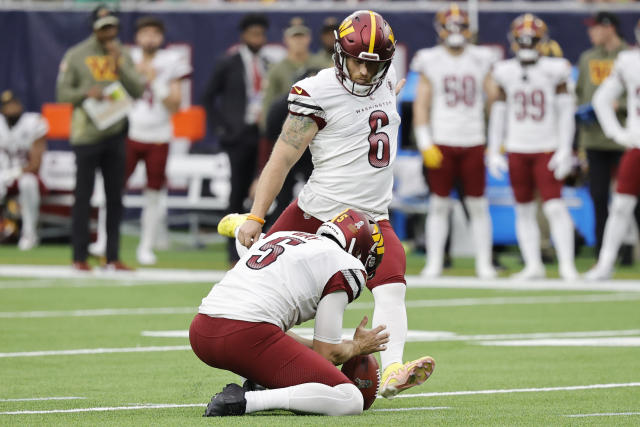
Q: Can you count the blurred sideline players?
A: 5